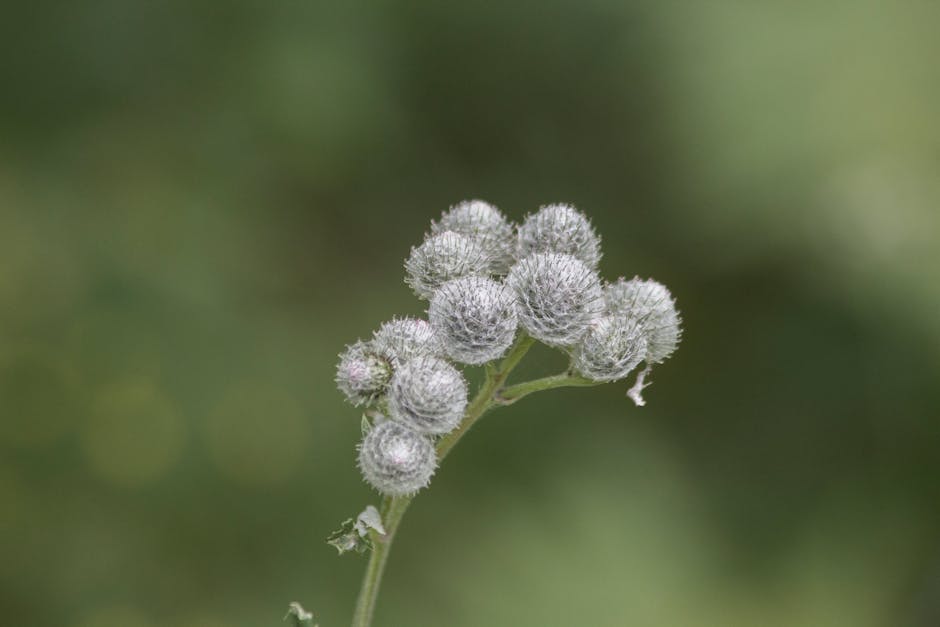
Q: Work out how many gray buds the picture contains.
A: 11